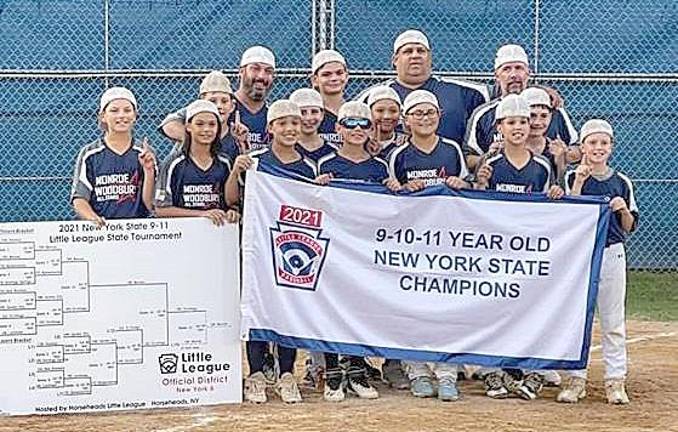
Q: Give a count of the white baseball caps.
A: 15